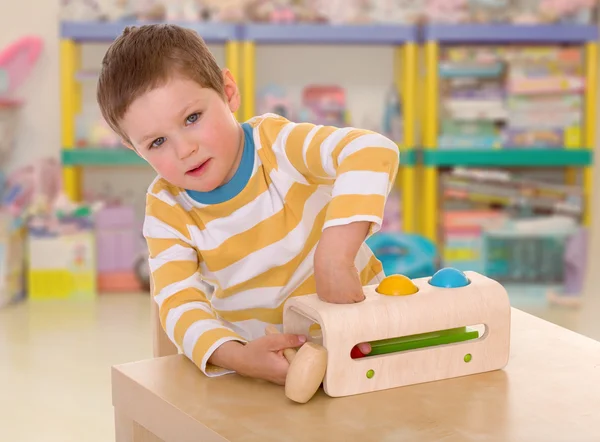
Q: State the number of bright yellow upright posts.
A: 6